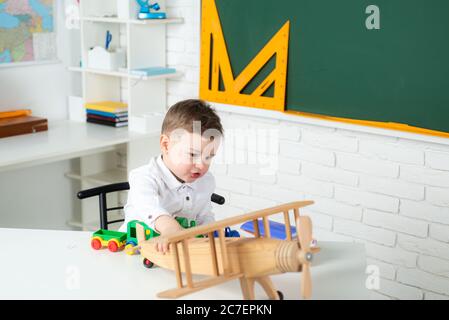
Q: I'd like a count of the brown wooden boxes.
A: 1